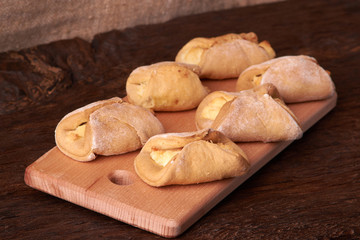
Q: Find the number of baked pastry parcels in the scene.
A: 6